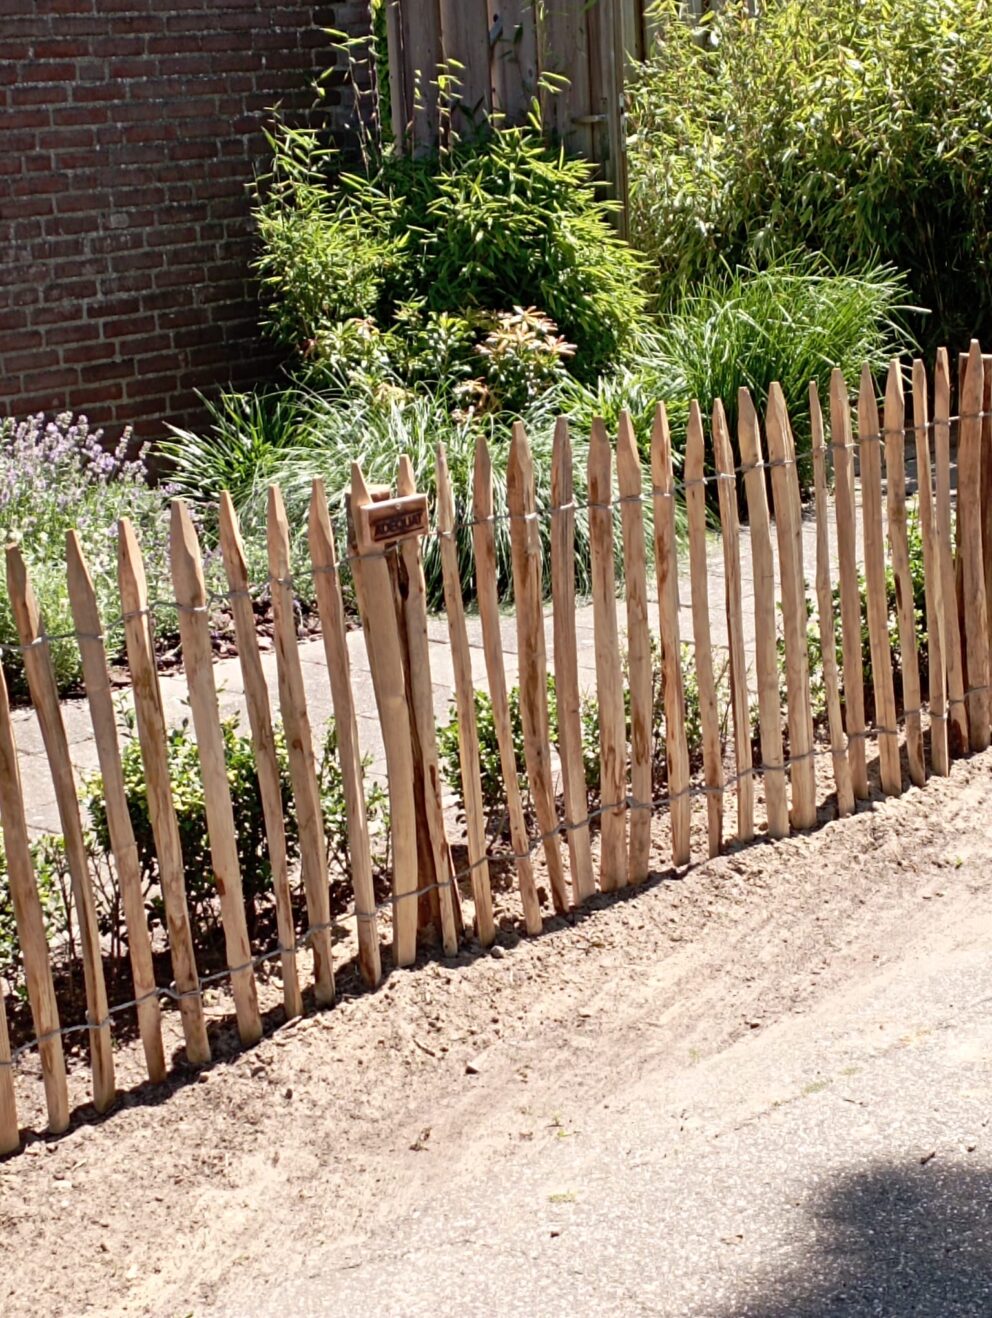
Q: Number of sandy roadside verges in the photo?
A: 1